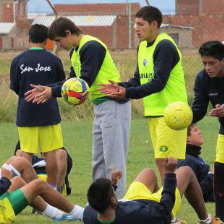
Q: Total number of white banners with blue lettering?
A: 0